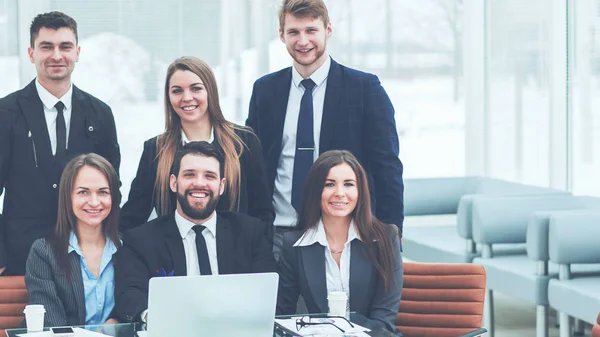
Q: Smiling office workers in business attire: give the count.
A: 6